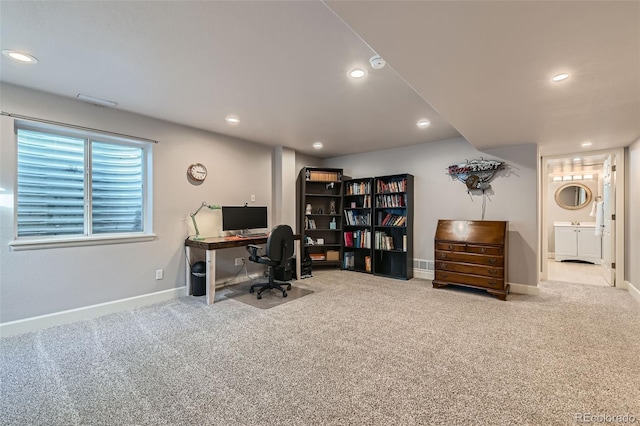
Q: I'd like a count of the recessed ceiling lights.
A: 7